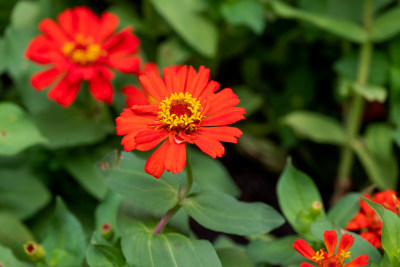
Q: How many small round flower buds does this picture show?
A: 3